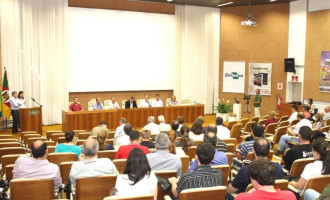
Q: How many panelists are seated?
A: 7